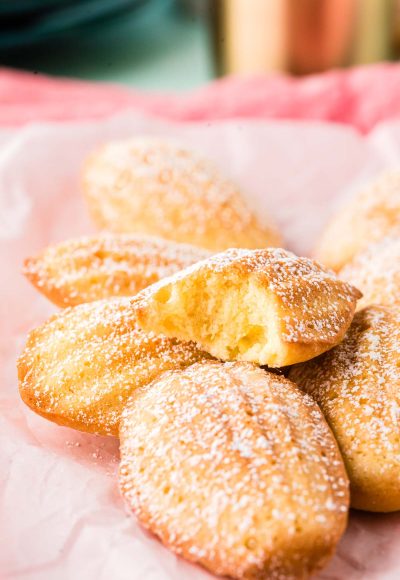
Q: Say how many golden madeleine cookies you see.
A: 8